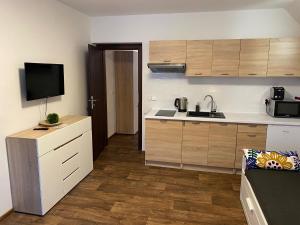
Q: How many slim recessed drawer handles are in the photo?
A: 3